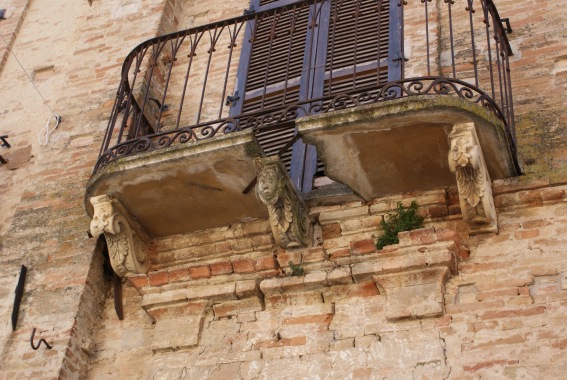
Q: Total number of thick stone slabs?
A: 2